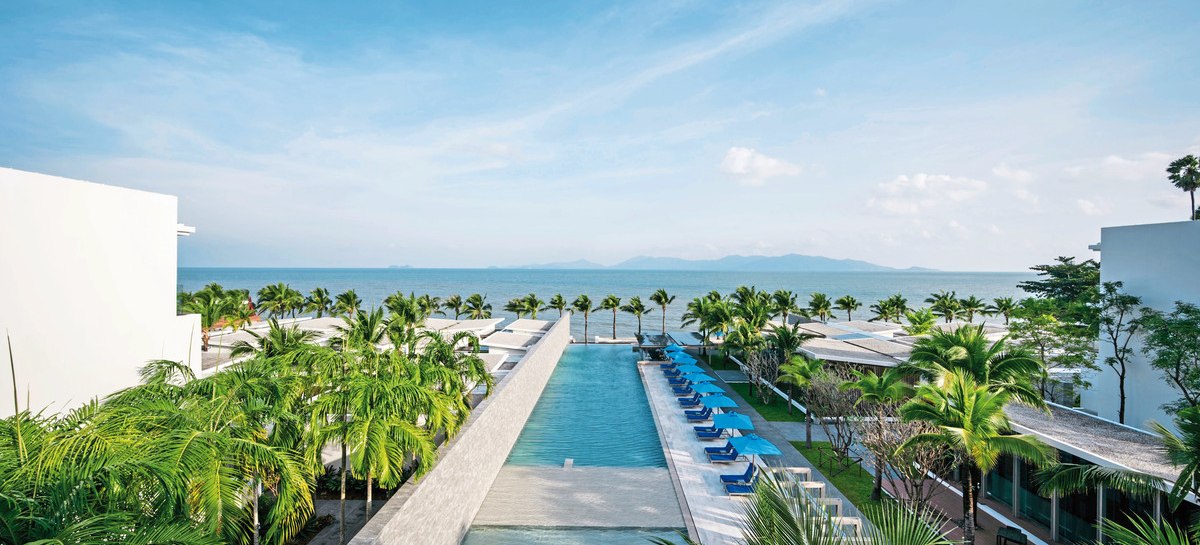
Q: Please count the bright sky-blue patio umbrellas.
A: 9